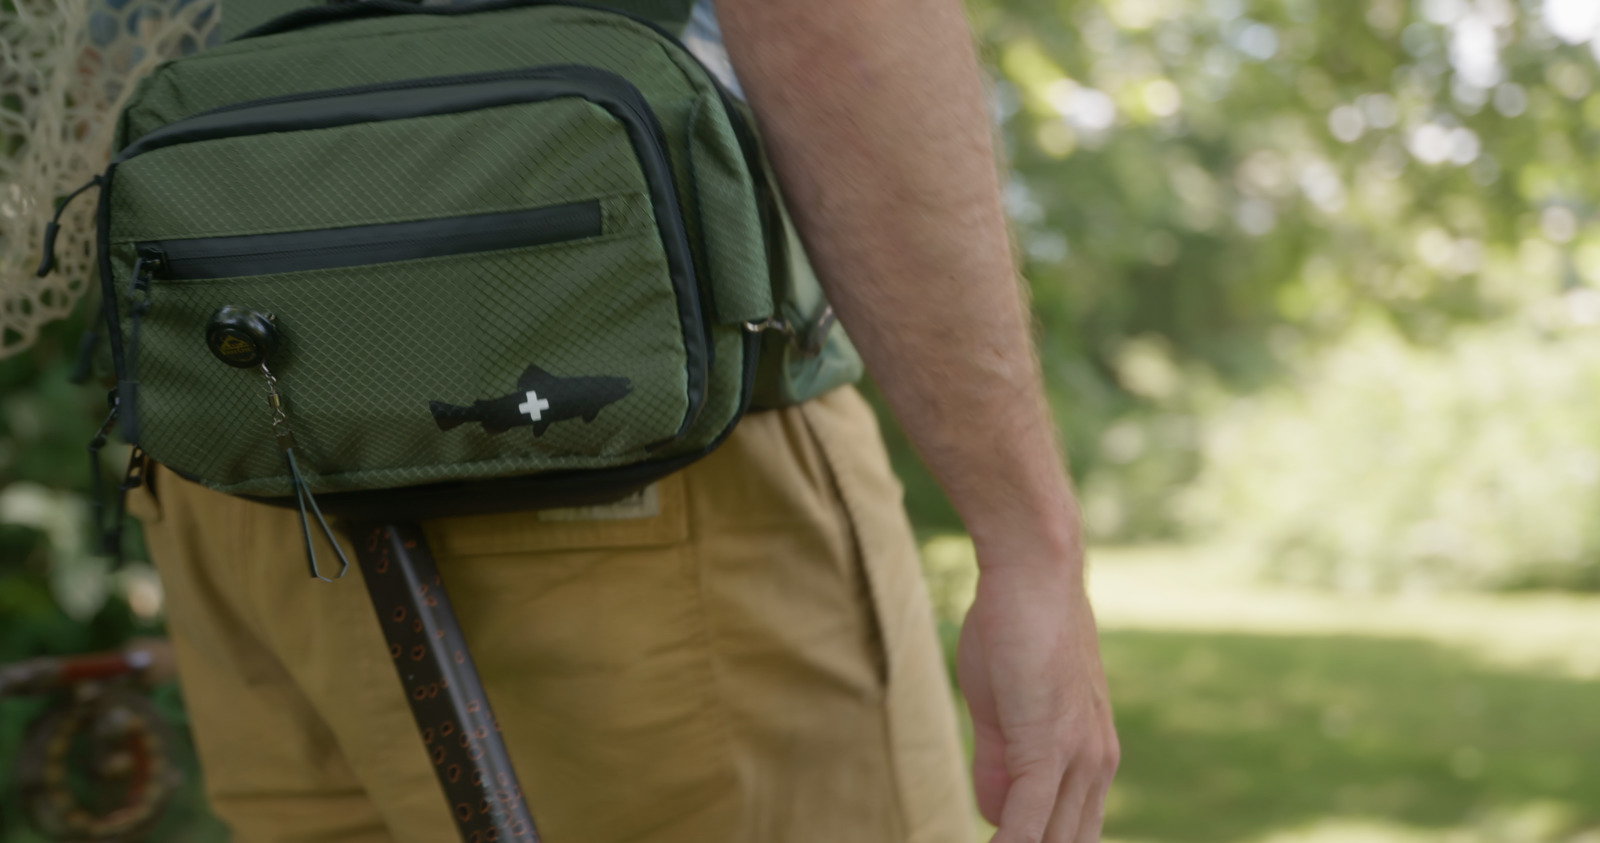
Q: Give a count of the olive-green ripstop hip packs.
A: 1